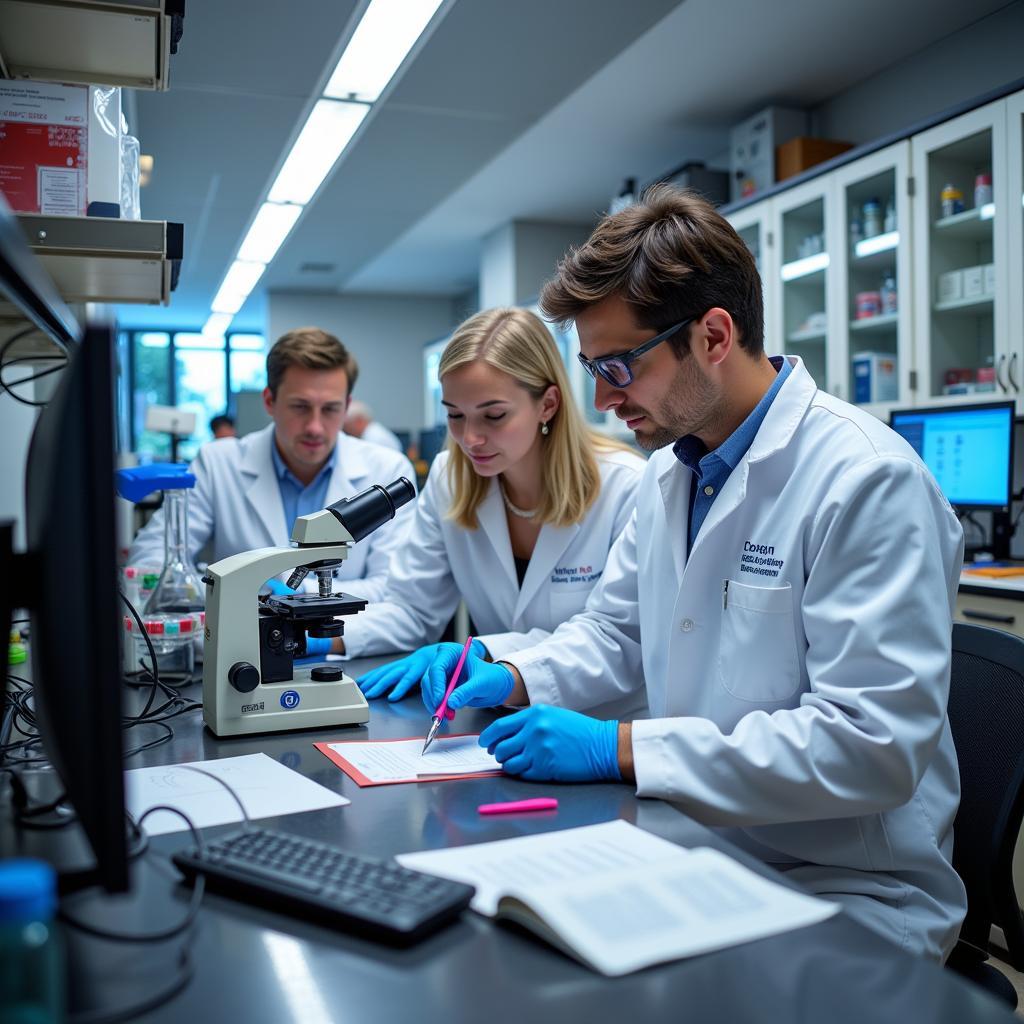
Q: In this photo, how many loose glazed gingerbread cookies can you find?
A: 0